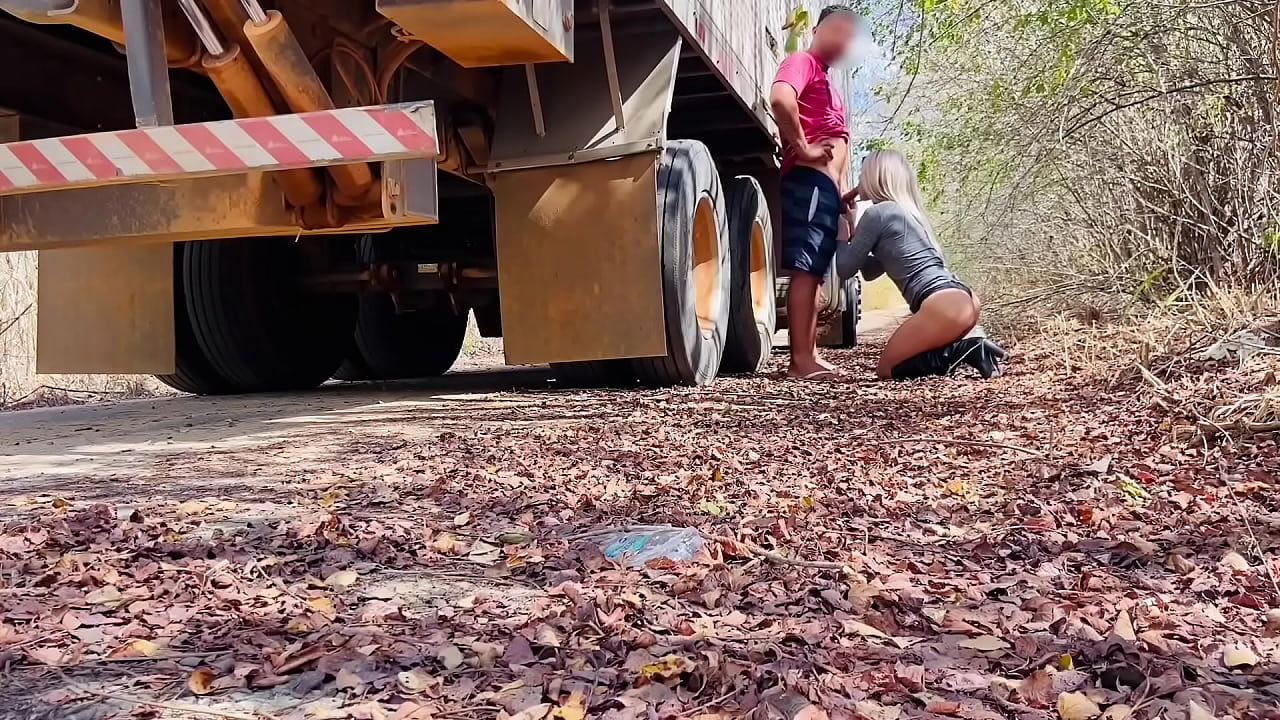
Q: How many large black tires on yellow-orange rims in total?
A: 2